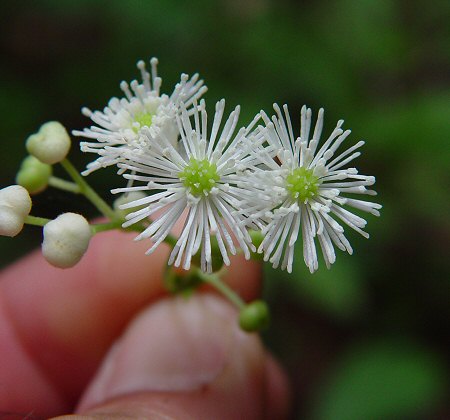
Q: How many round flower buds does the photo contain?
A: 5